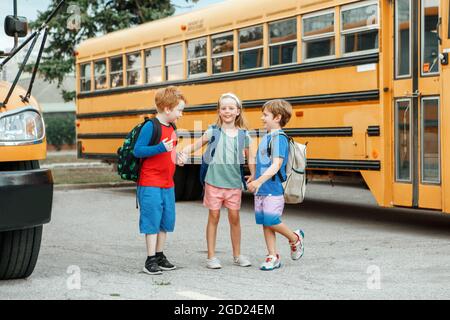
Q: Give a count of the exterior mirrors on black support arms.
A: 1